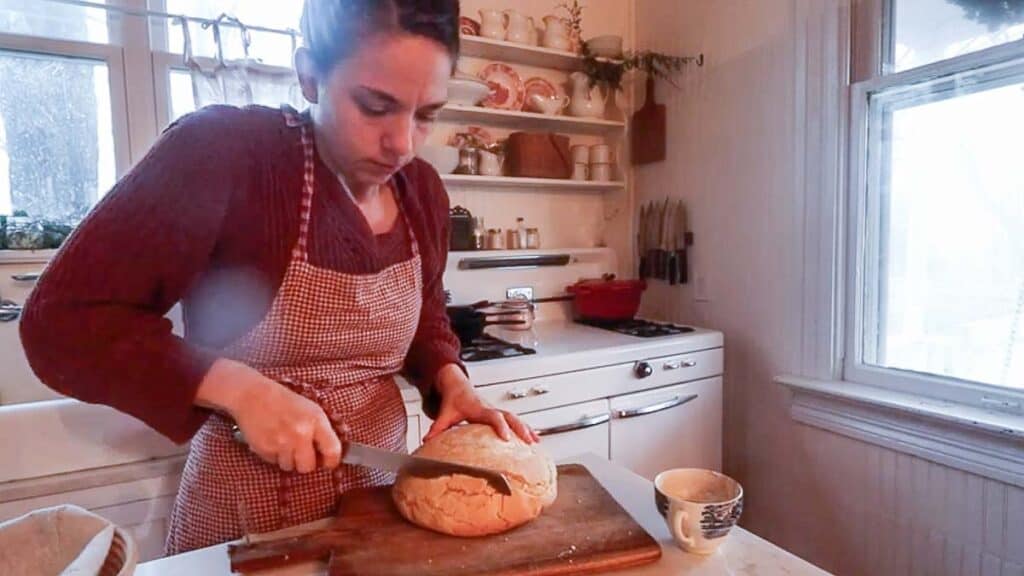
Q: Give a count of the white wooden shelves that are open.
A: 3